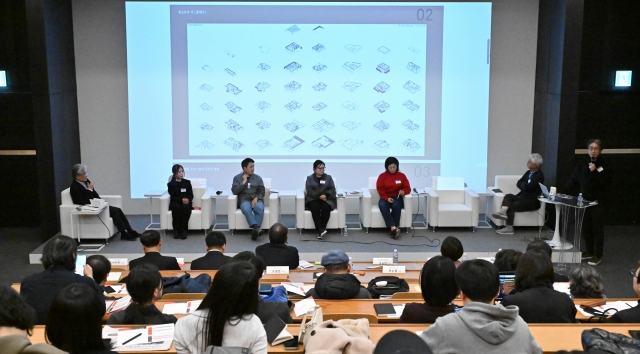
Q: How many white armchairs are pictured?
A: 7